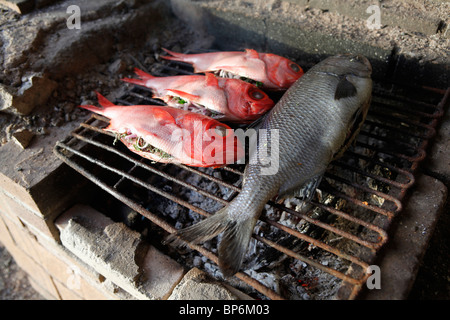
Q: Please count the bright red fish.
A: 3